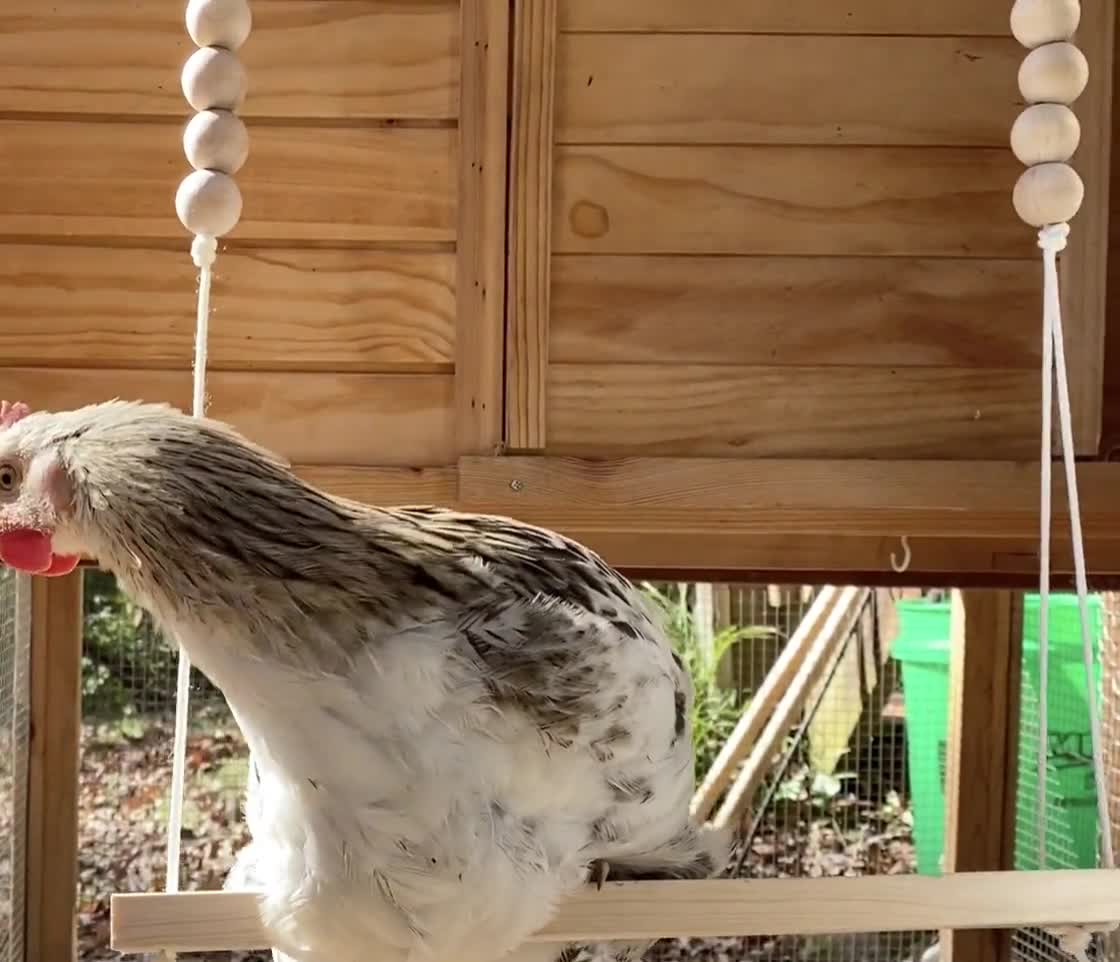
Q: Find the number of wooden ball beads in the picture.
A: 8